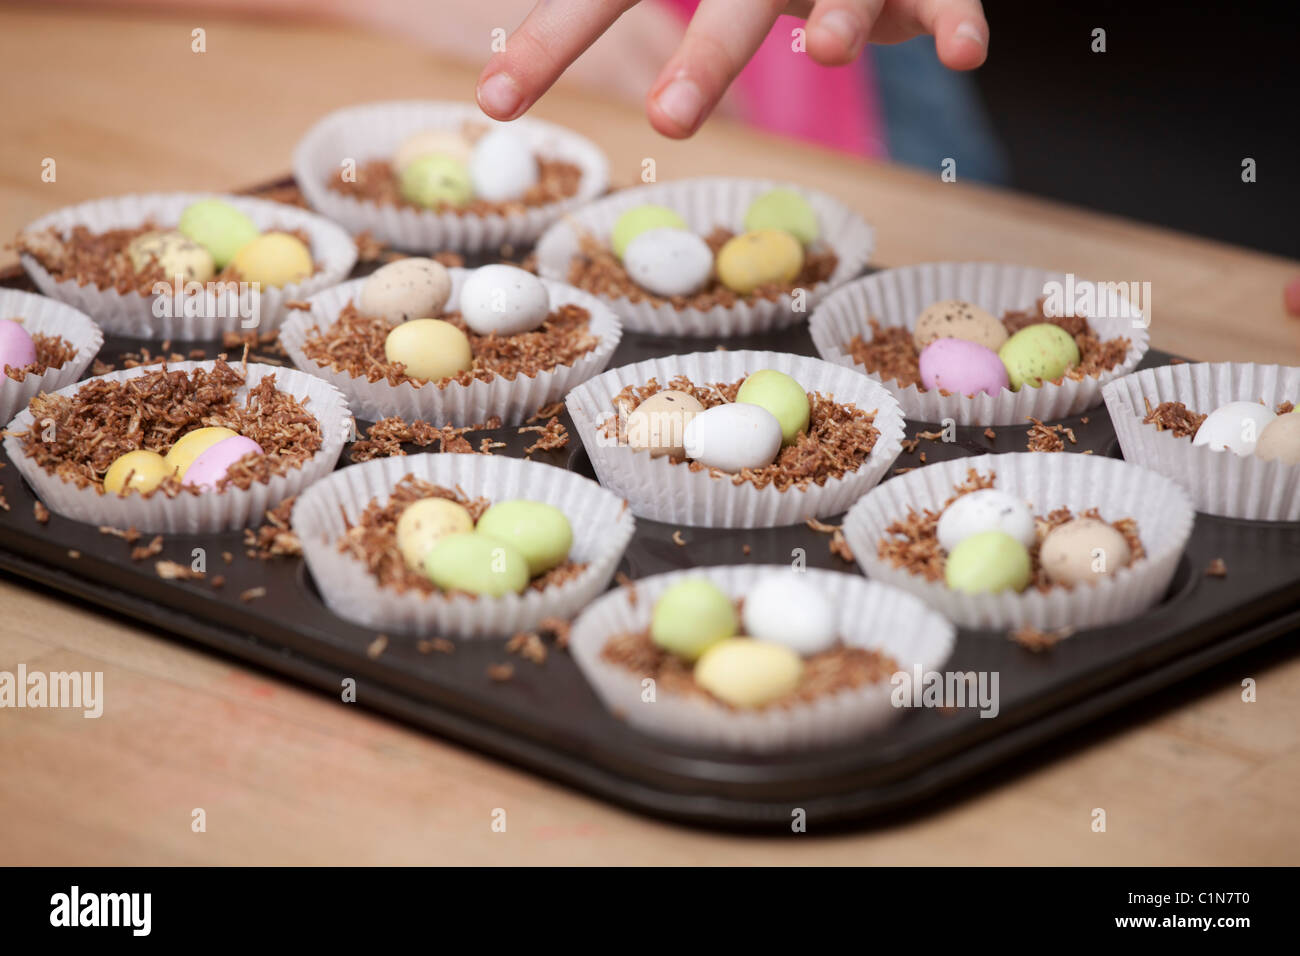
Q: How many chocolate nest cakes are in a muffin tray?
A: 12